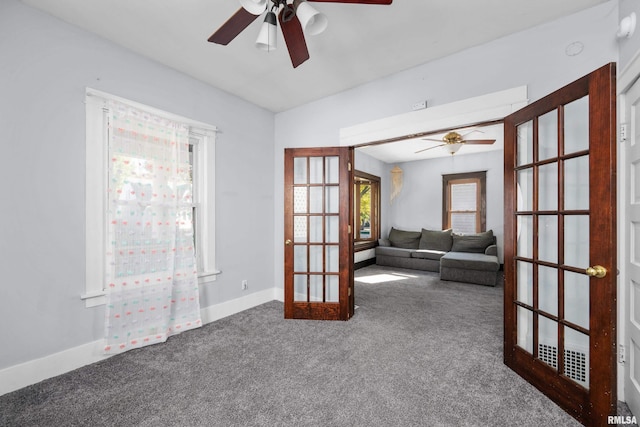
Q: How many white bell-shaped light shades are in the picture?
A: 3